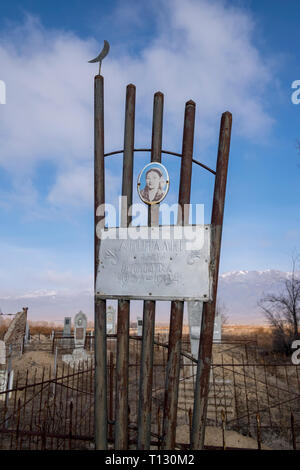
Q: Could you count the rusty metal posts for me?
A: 5